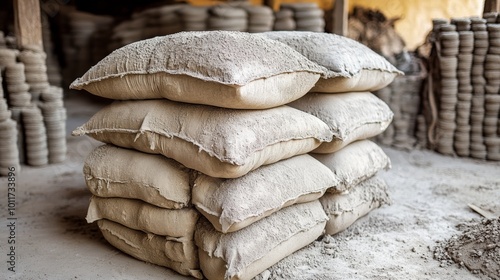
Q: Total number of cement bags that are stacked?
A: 11